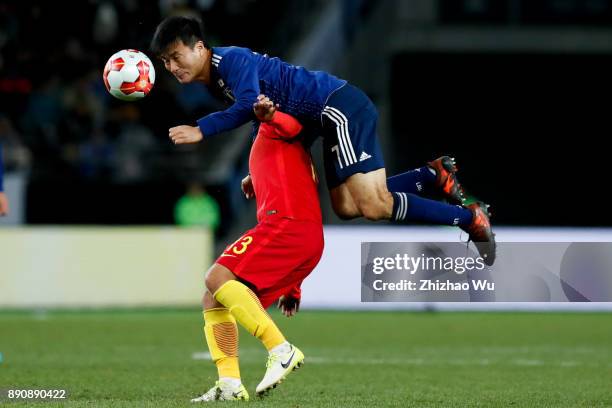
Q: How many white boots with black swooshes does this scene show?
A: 2